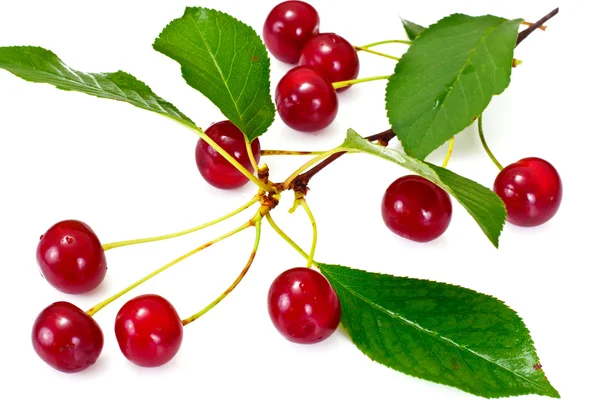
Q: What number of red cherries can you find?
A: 10